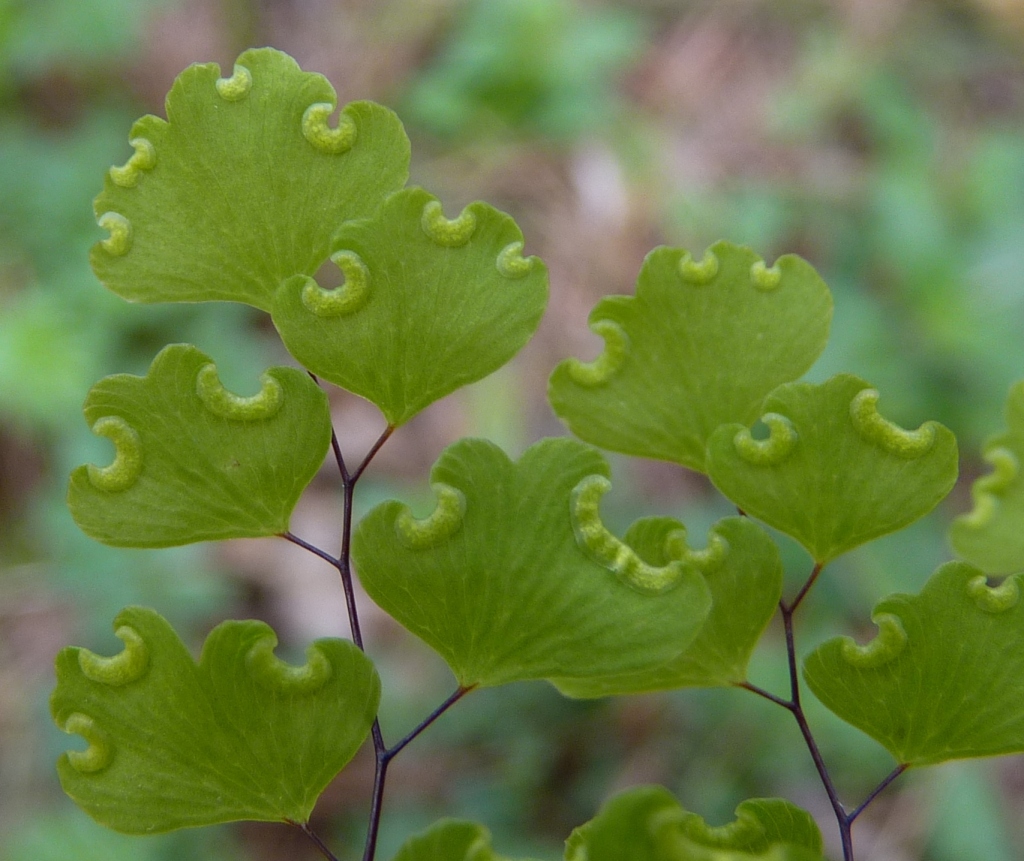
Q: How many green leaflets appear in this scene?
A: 12